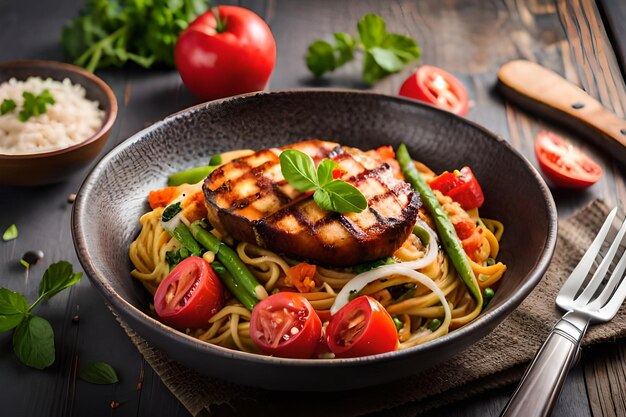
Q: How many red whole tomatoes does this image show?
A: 1